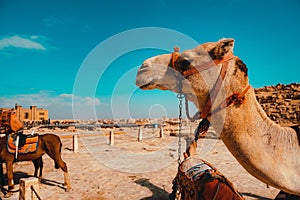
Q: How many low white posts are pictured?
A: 5